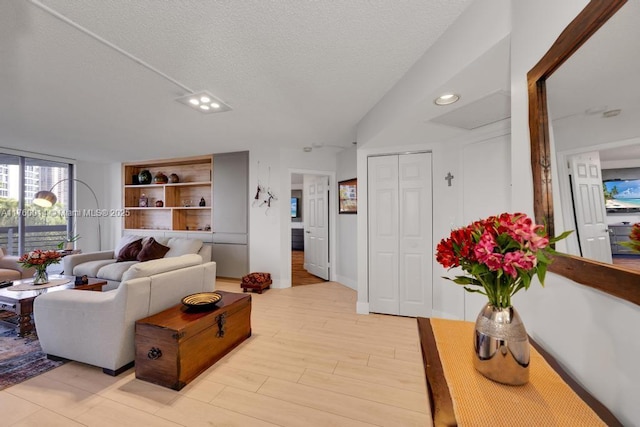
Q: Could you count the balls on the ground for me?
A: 0